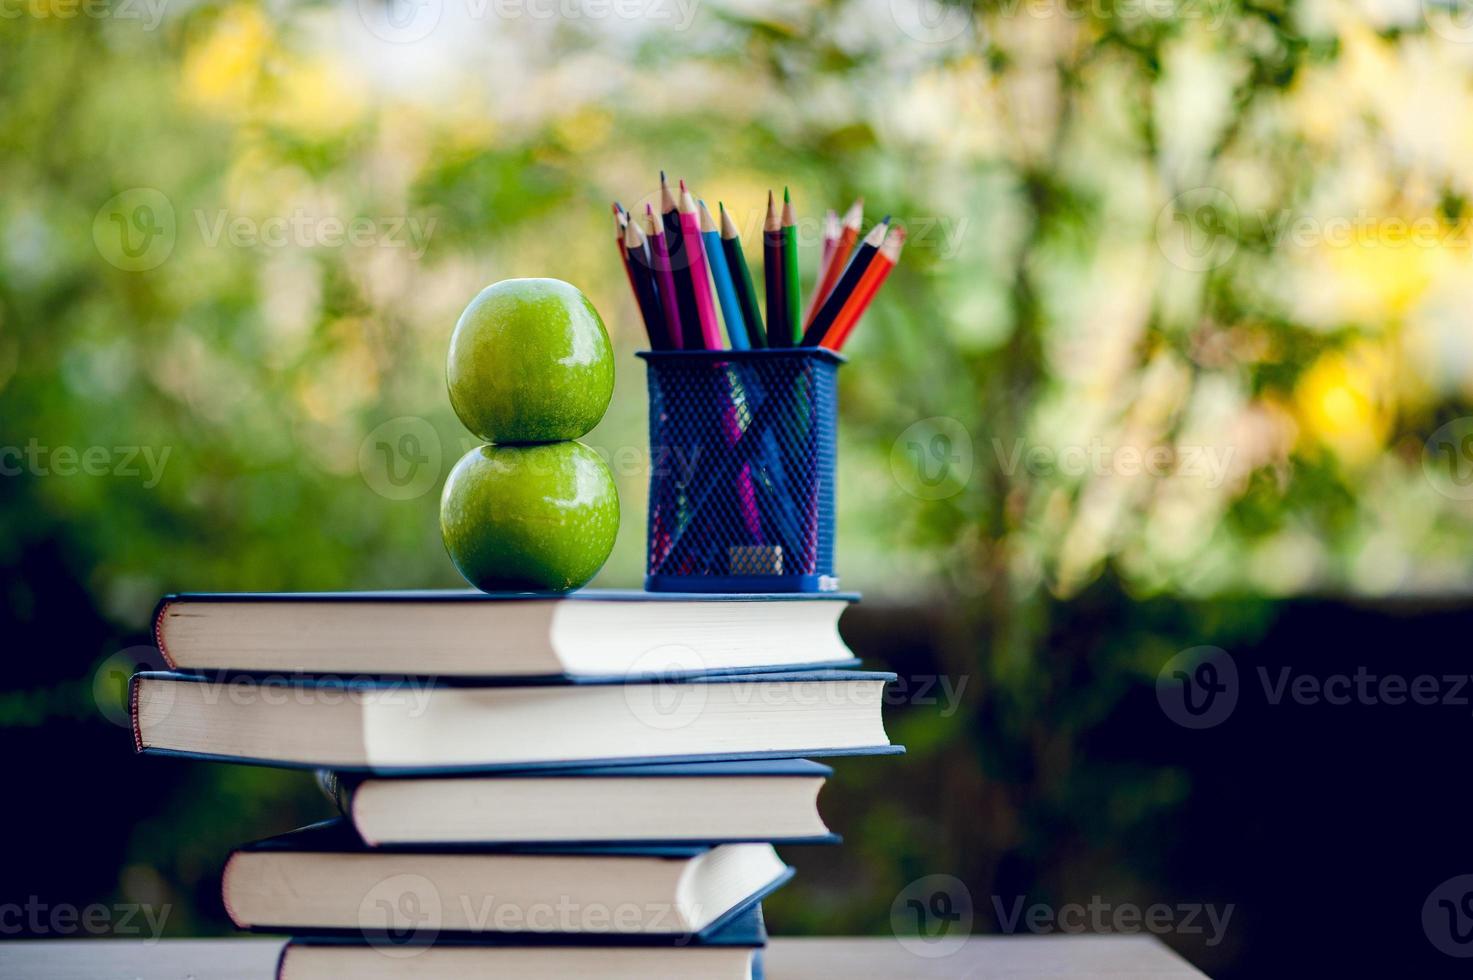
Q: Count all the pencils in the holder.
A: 14